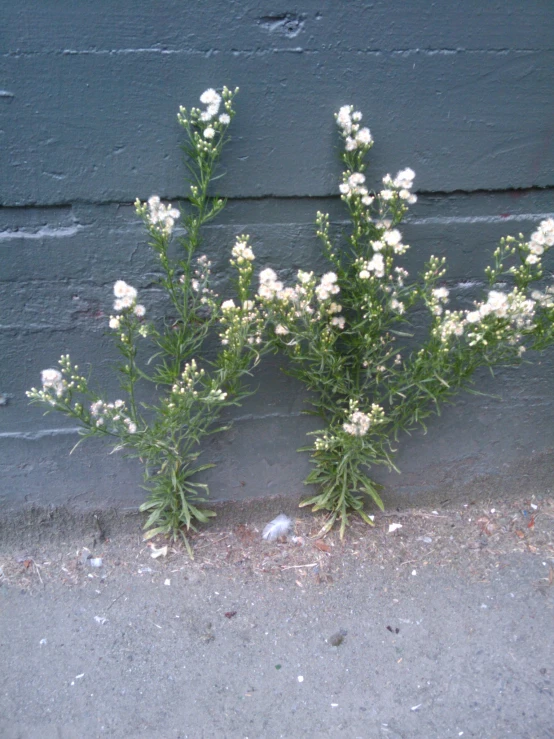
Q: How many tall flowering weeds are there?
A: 2